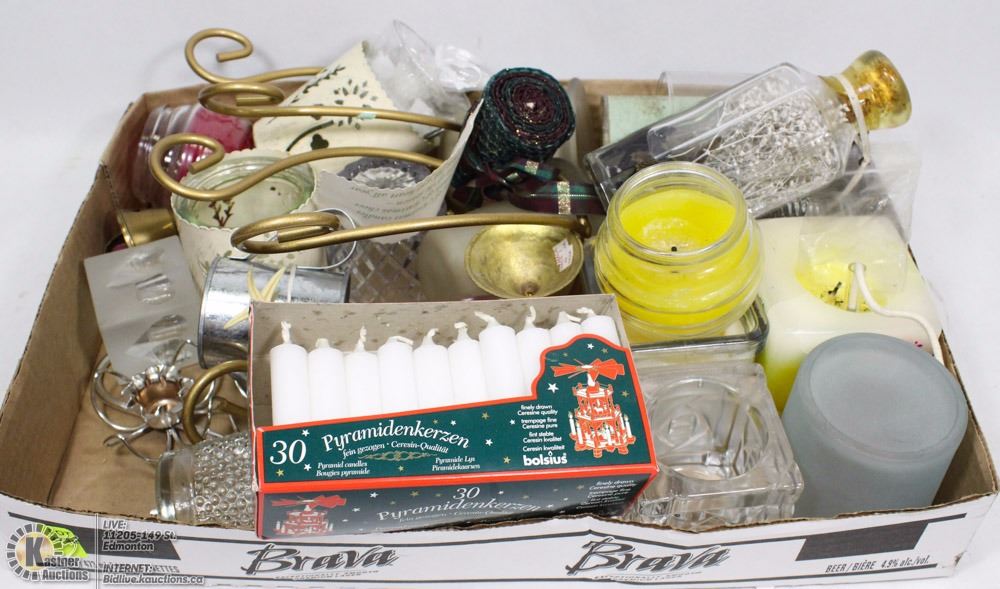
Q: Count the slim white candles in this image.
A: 10